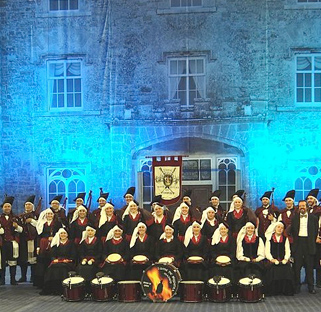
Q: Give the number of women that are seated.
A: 9